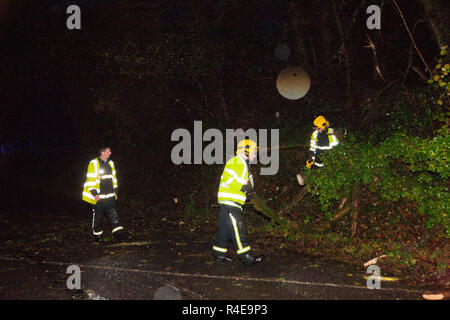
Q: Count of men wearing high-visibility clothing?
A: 3